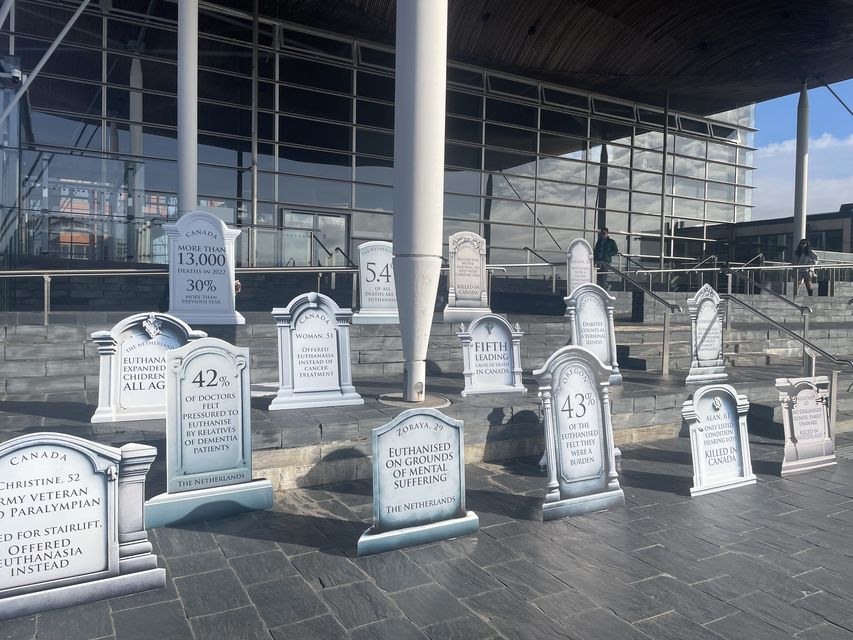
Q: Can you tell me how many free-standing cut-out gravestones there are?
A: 15